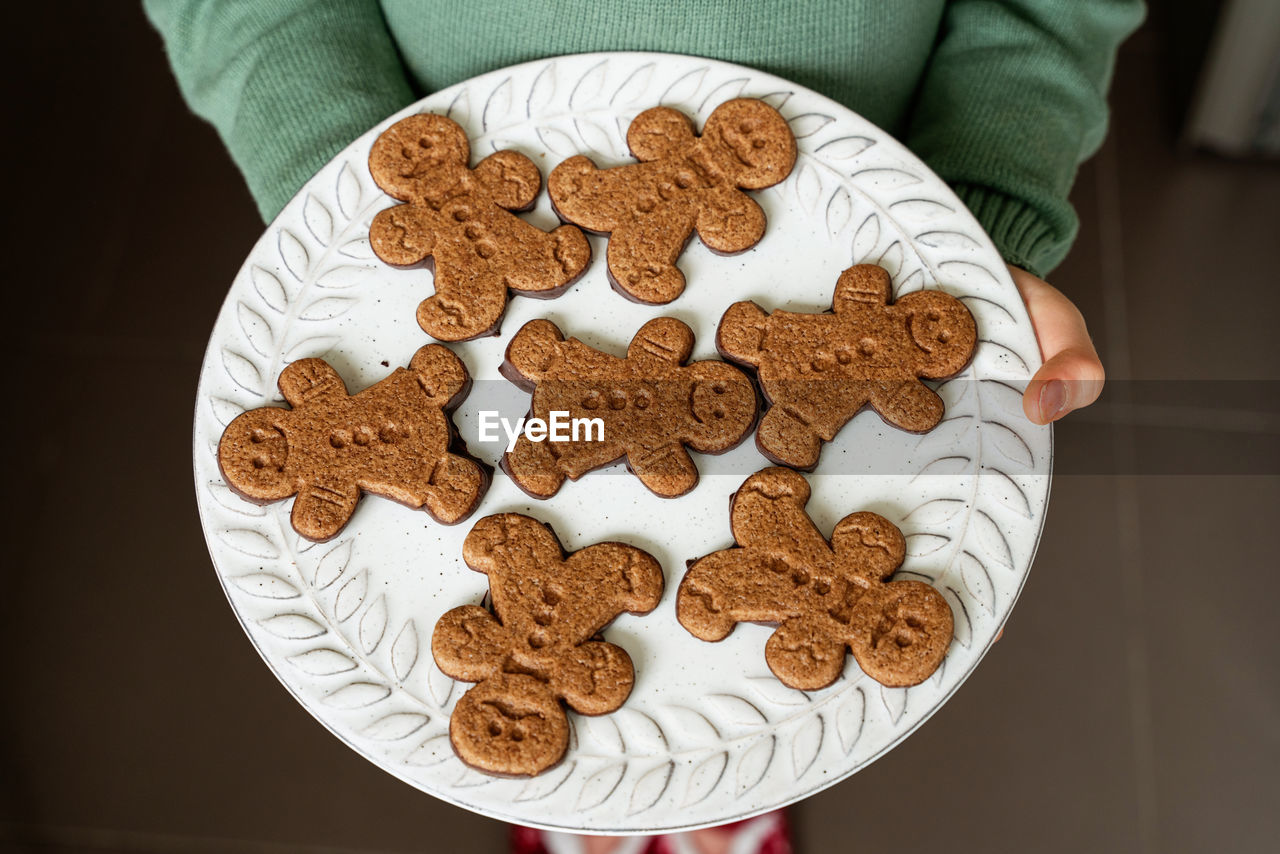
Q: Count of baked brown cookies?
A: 7